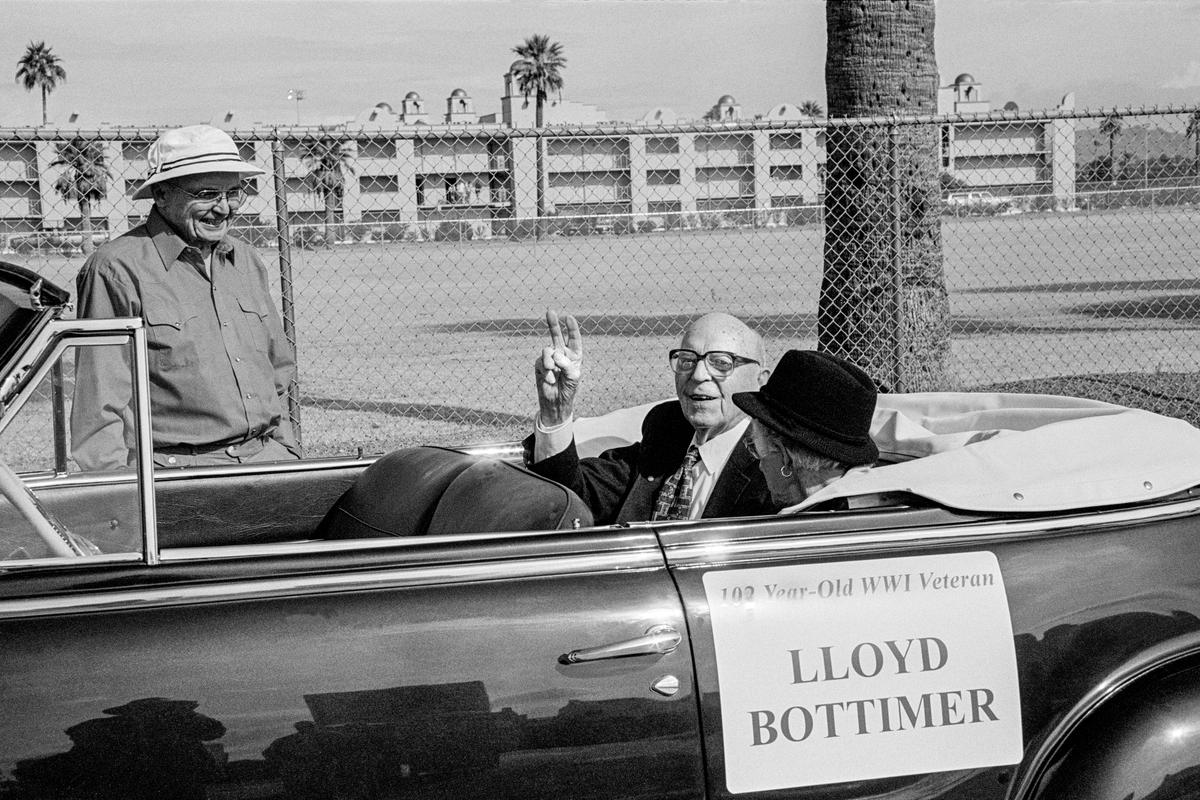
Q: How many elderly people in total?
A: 3